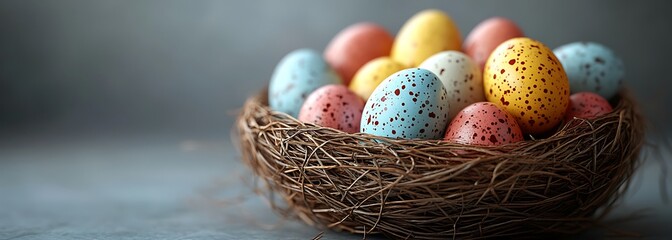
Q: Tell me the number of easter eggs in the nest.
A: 12